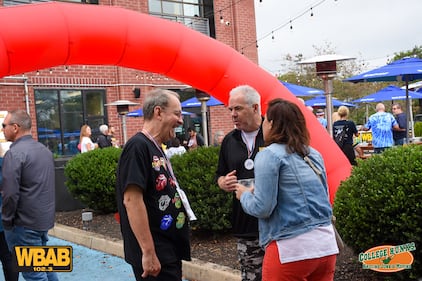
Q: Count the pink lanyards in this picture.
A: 2